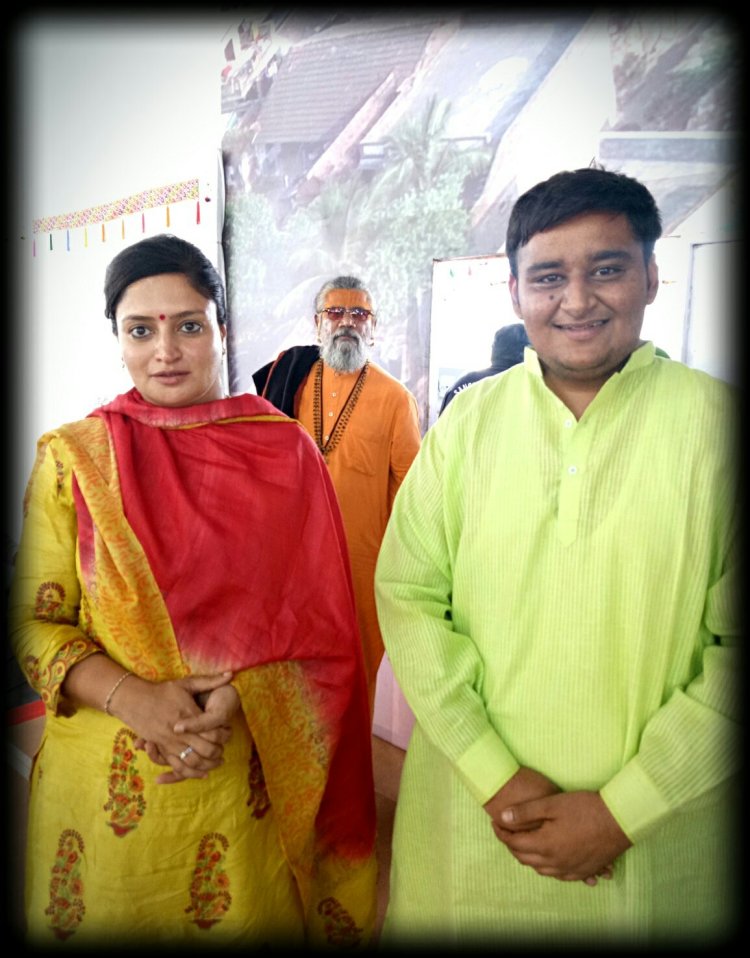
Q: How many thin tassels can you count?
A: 9